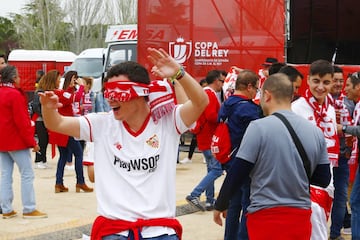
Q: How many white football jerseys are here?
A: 2